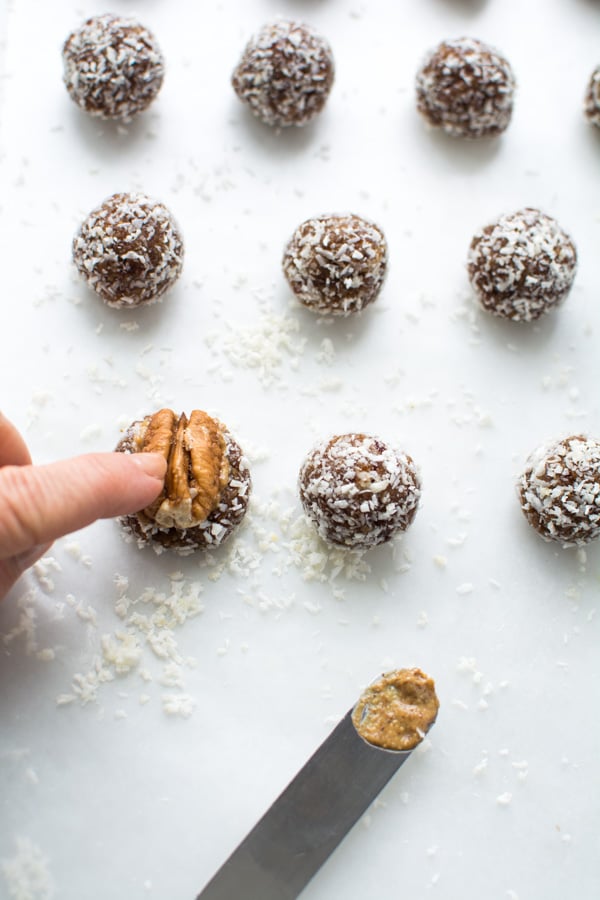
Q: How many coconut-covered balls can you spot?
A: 10